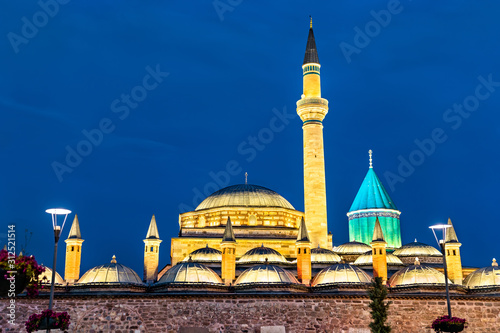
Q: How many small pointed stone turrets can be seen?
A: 6